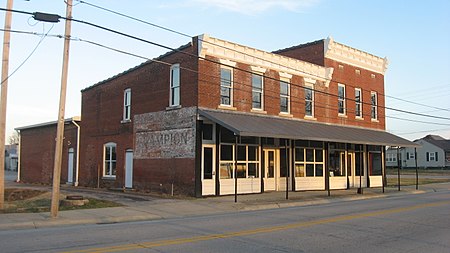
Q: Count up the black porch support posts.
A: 7